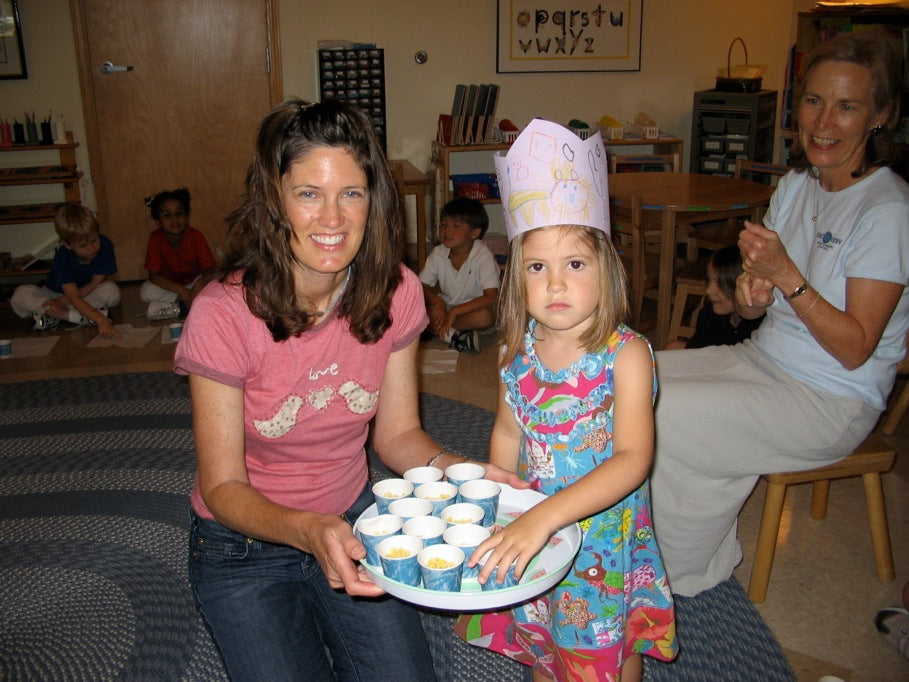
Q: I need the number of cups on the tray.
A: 13